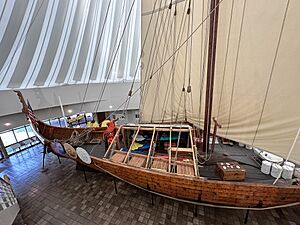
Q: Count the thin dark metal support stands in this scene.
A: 7